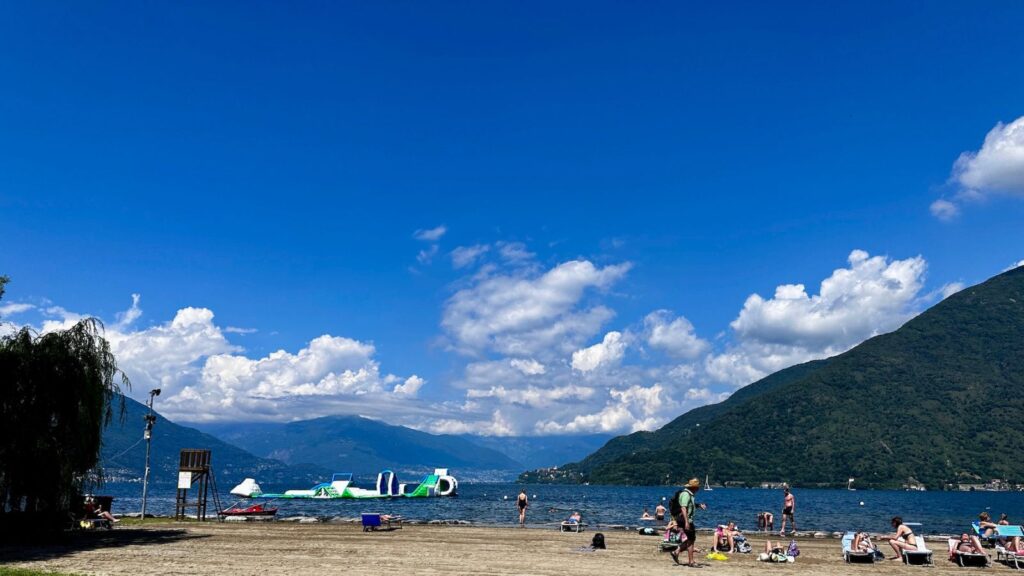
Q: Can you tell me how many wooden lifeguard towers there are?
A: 1